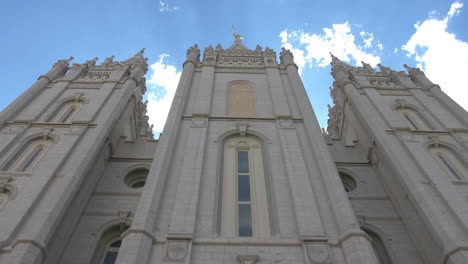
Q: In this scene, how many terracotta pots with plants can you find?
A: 0